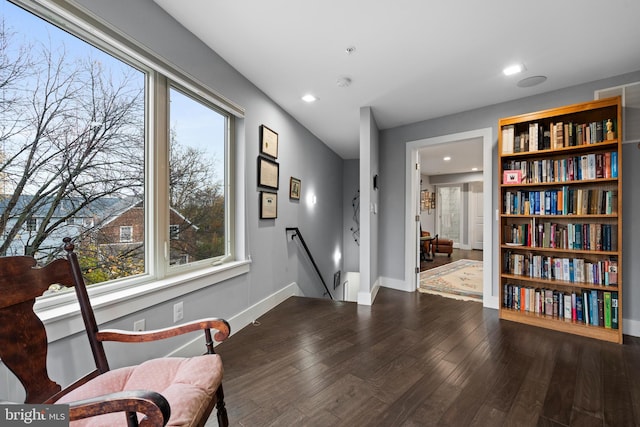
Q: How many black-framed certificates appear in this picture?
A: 3